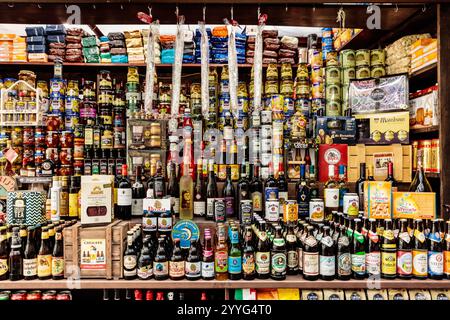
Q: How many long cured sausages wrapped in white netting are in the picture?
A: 5